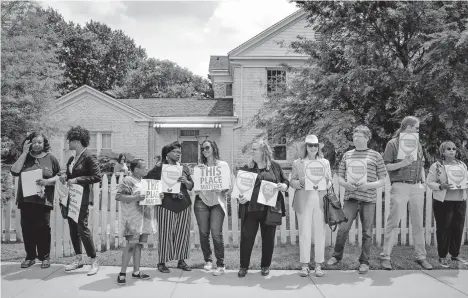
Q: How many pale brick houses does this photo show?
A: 1